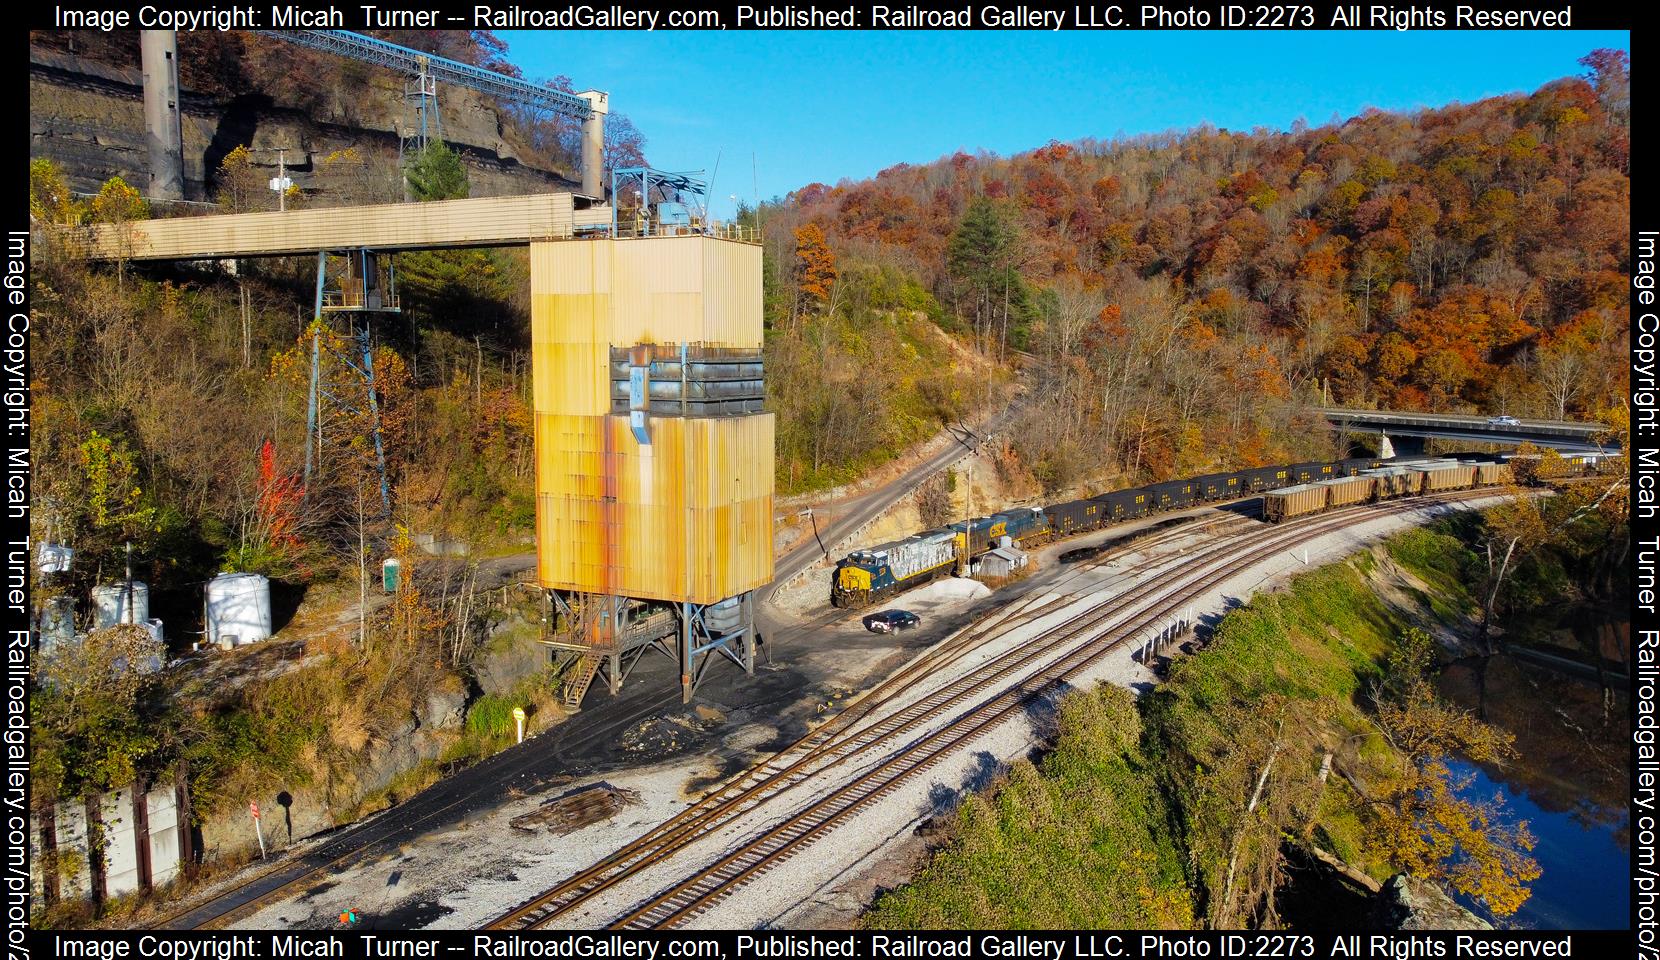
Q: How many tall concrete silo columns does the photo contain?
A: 2